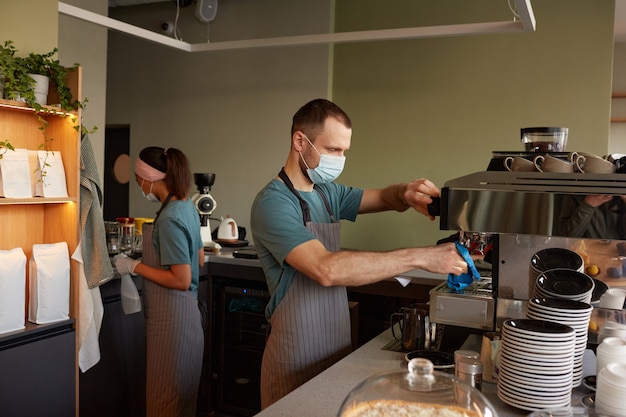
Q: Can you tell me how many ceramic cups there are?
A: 4